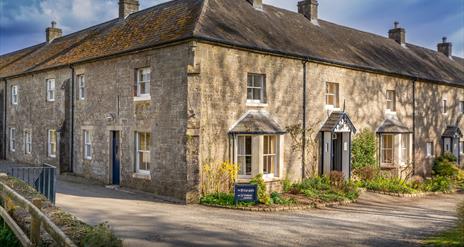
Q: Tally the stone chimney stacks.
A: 6